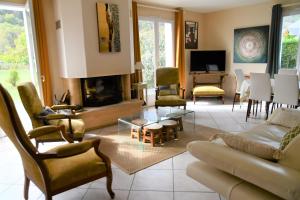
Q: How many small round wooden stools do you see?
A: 4